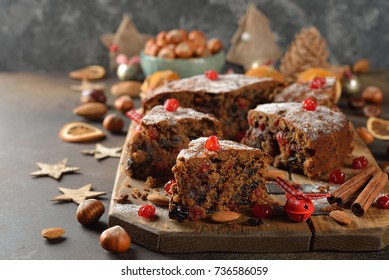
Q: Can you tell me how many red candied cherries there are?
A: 11